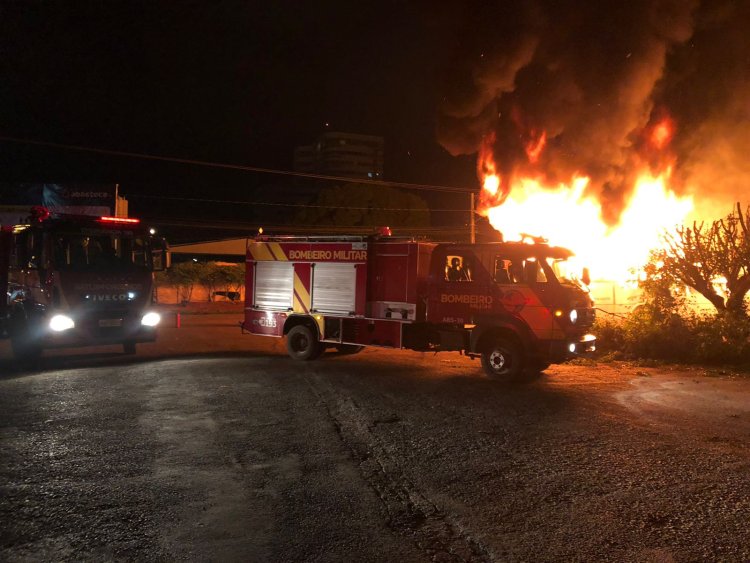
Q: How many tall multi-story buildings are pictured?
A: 1